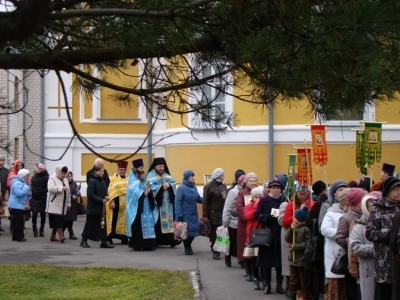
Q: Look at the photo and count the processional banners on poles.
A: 5